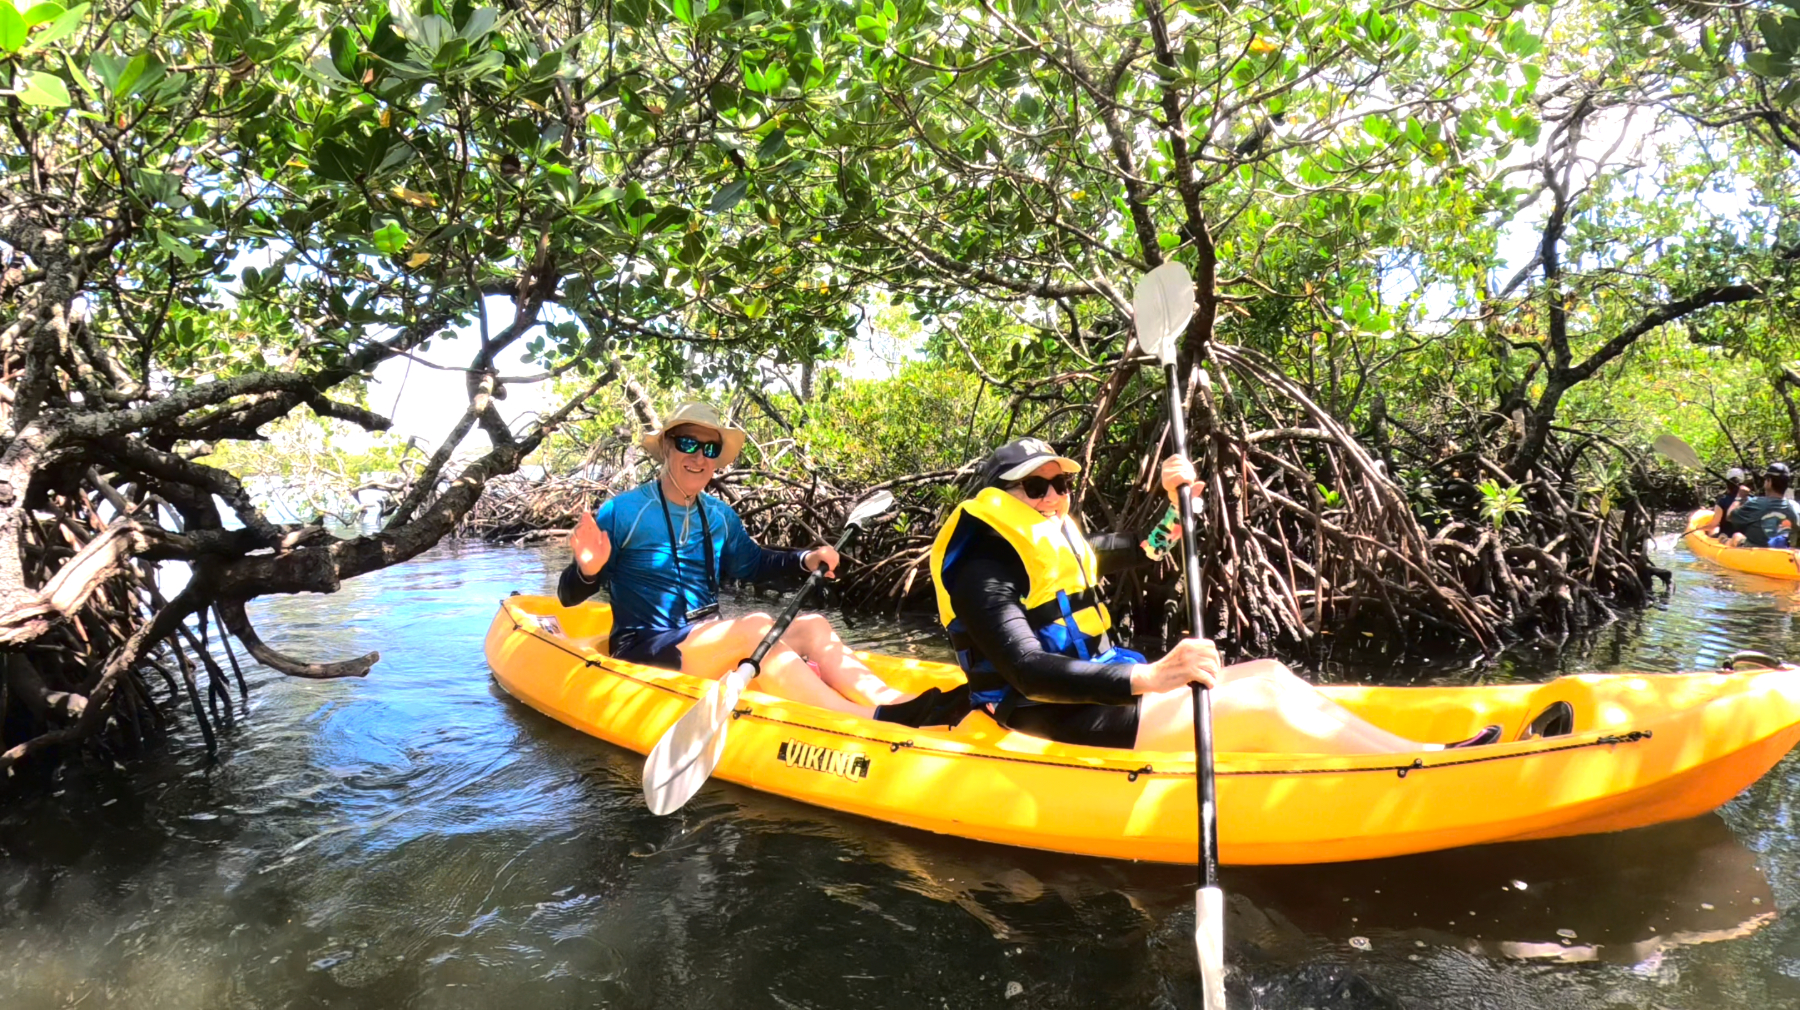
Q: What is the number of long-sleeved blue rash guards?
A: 1